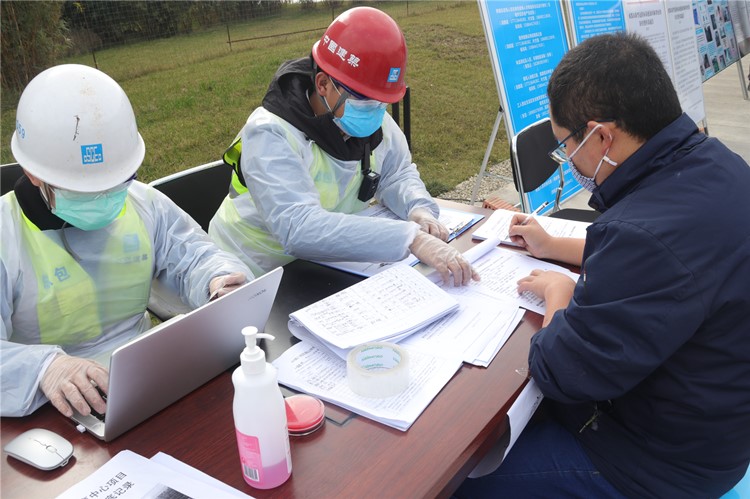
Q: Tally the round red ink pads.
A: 1